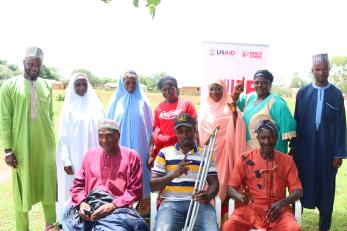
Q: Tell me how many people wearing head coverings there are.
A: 10